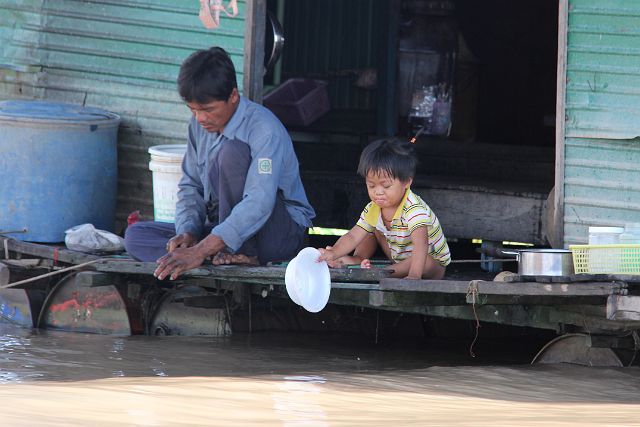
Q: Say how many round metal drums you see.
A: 4